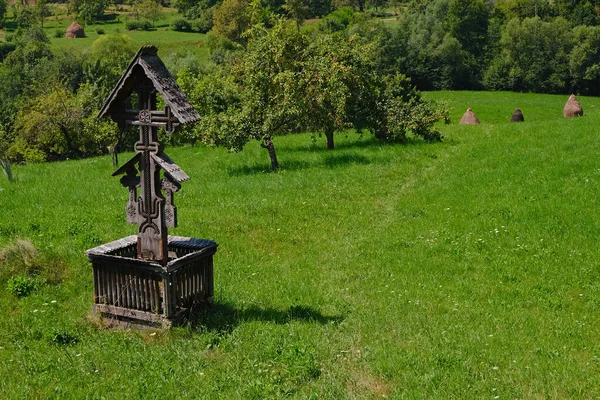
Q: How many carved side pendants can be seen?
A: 2